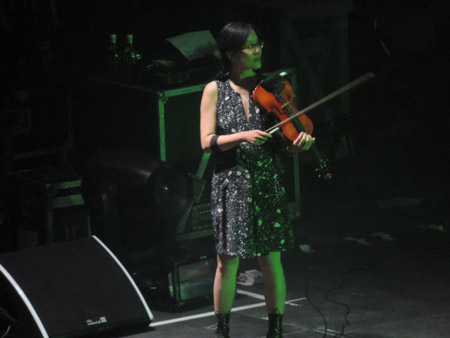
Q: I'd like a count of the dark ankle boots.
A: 2